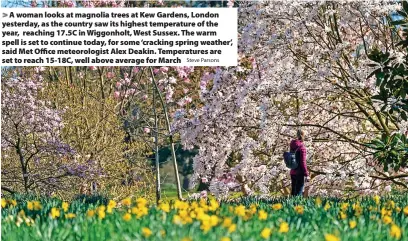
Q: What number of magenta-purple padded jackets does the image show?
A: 1